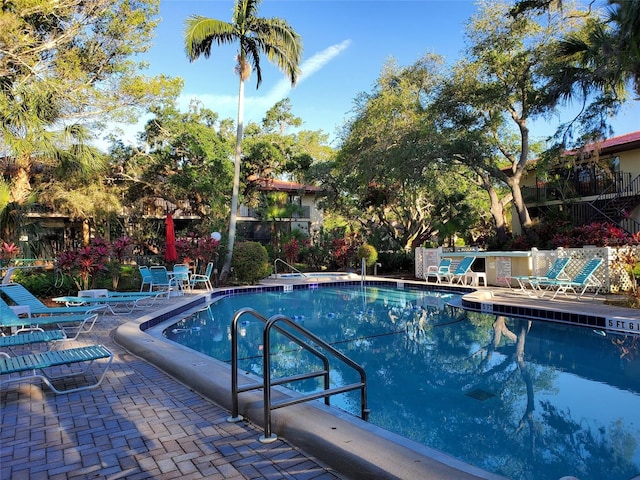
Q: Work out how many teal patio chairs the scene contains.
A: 14